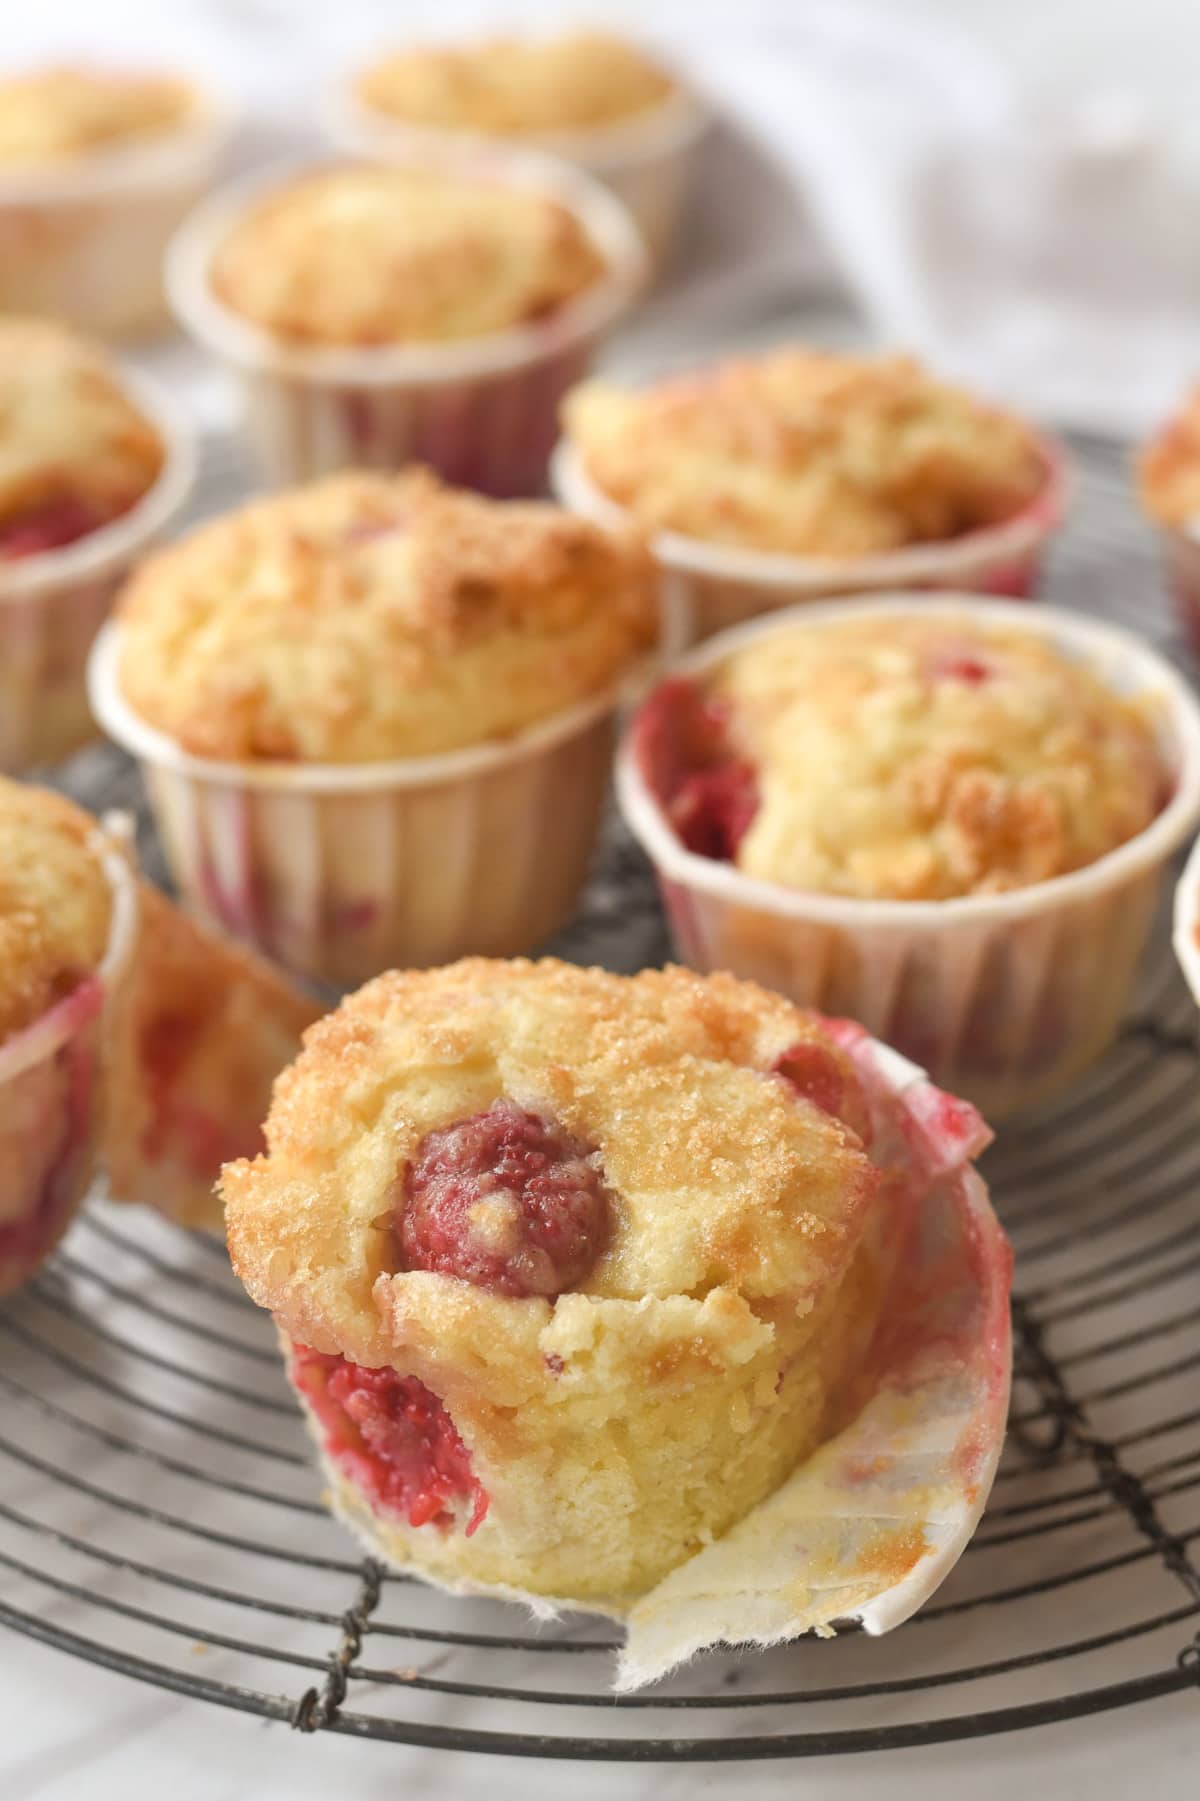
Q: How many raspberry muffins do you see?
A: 11